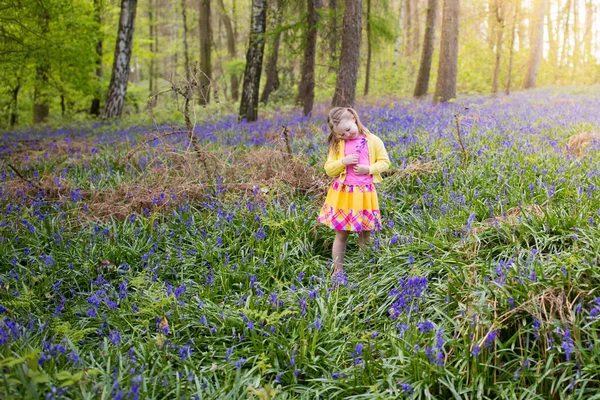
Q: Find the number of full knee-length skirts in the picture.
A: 1